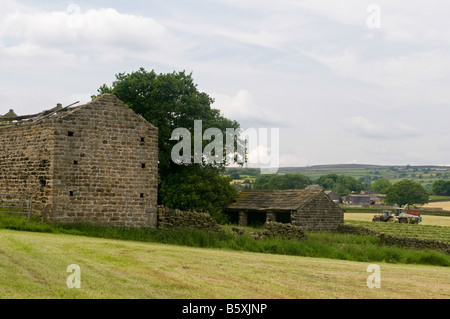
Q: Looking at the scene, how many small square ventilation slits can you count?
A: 6